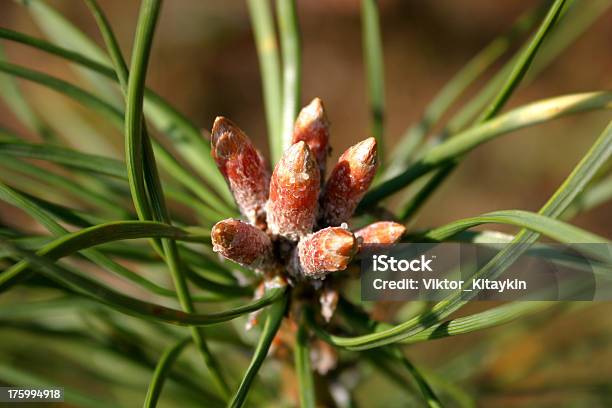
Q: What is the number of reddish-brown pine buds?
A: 7